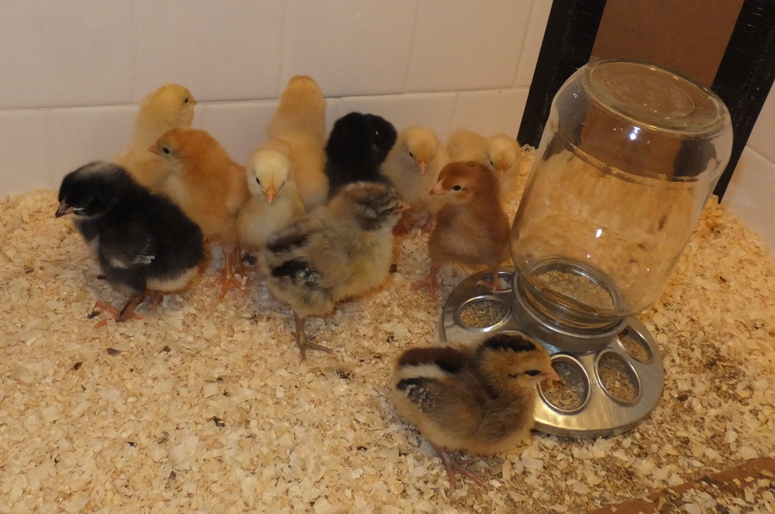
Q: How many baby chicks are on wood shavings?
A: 11